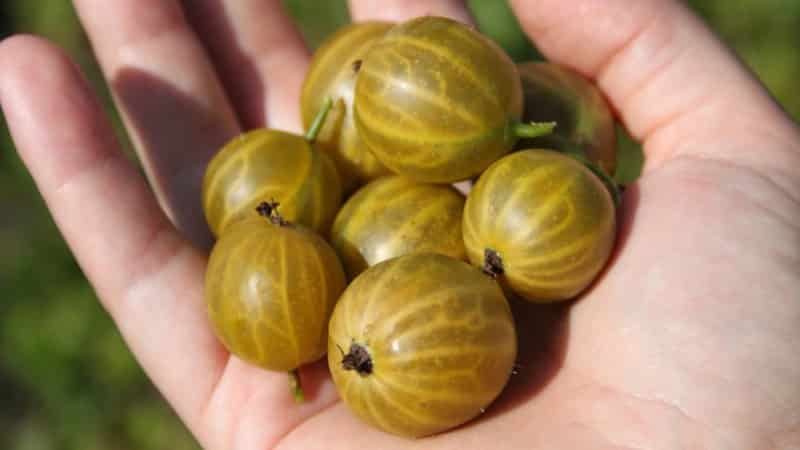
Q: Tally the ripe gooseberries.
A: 8